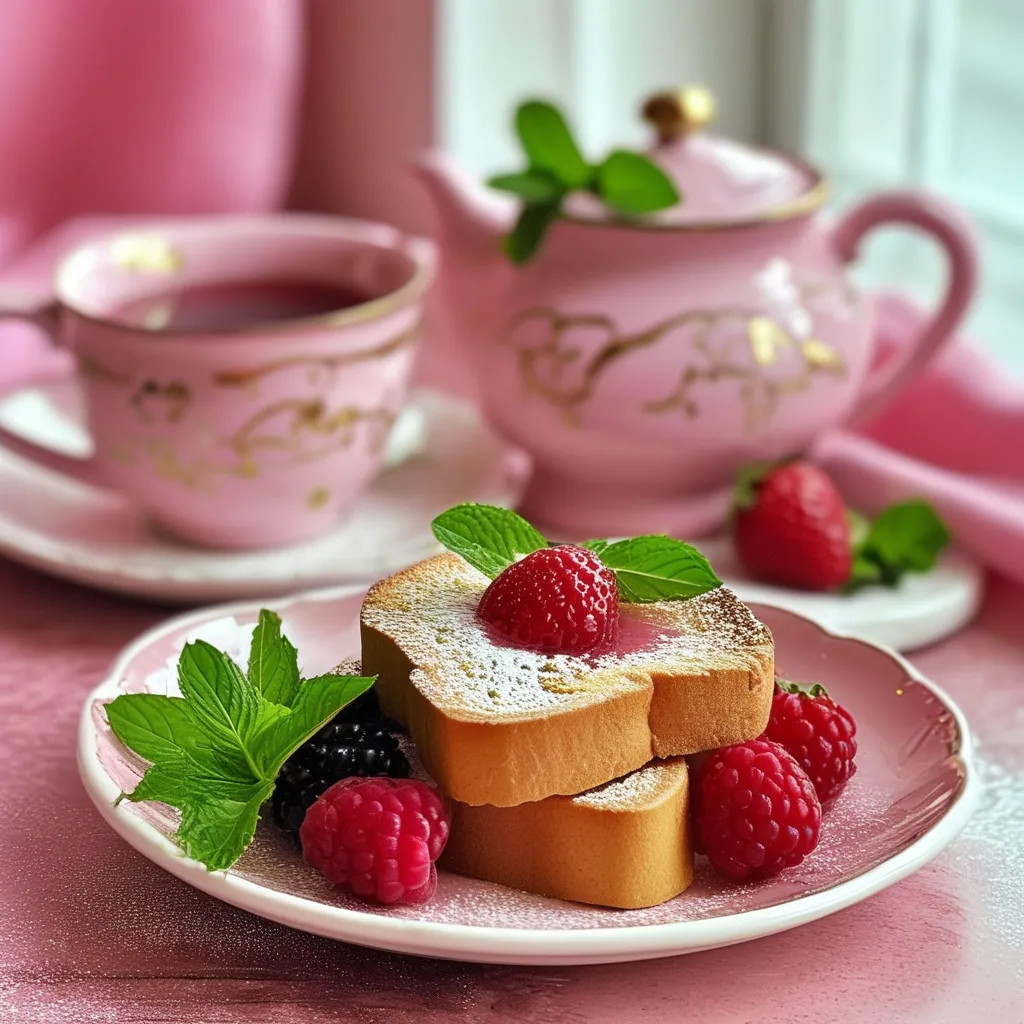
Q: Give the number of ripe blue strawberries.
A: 0